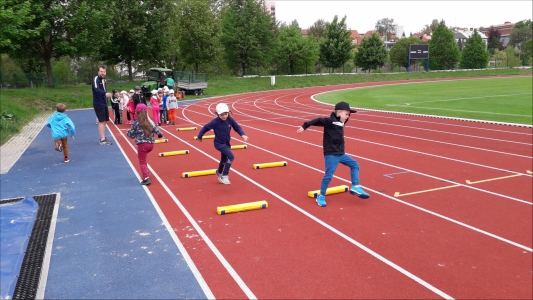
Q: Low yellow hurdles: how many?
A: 9